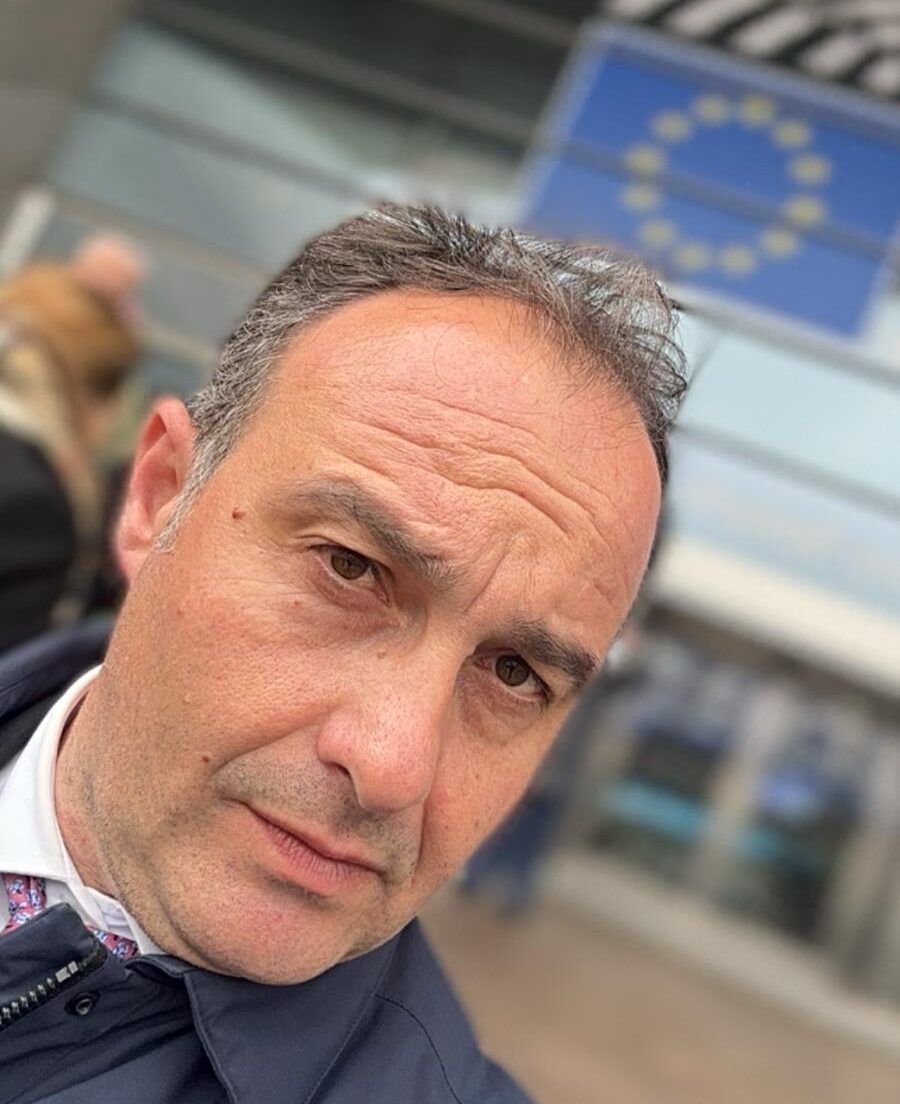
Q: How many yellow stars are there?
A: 12